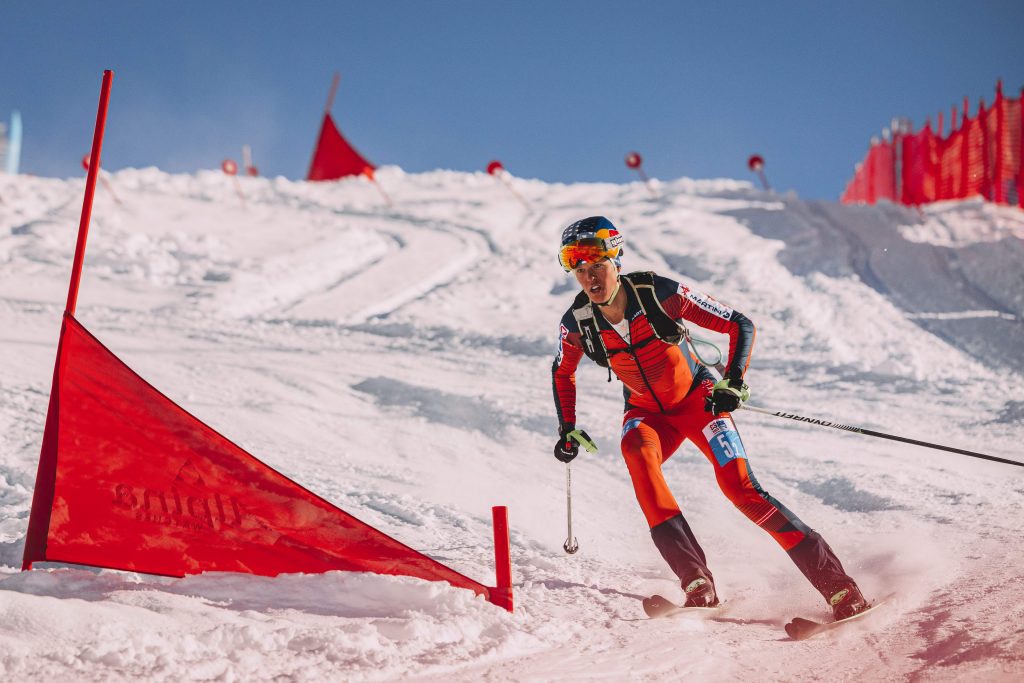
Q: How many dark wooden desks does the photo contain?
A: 0